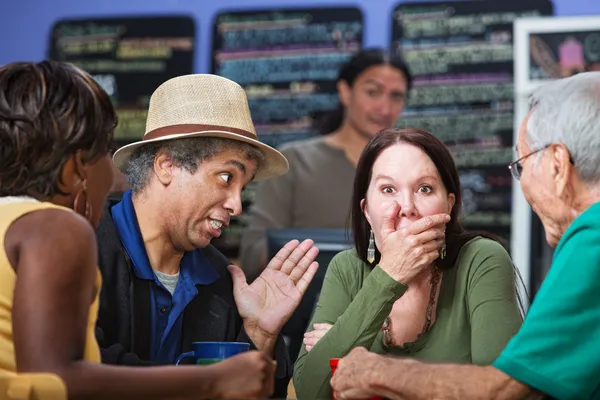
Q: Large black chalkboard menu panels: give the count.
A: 3